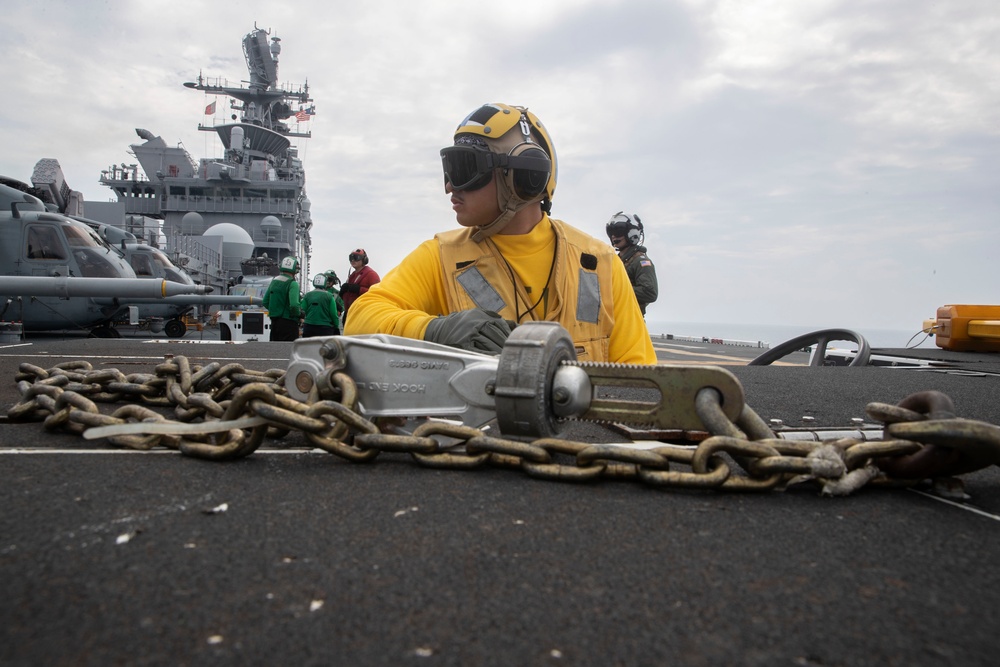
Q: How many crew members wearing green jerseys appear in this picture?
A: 3